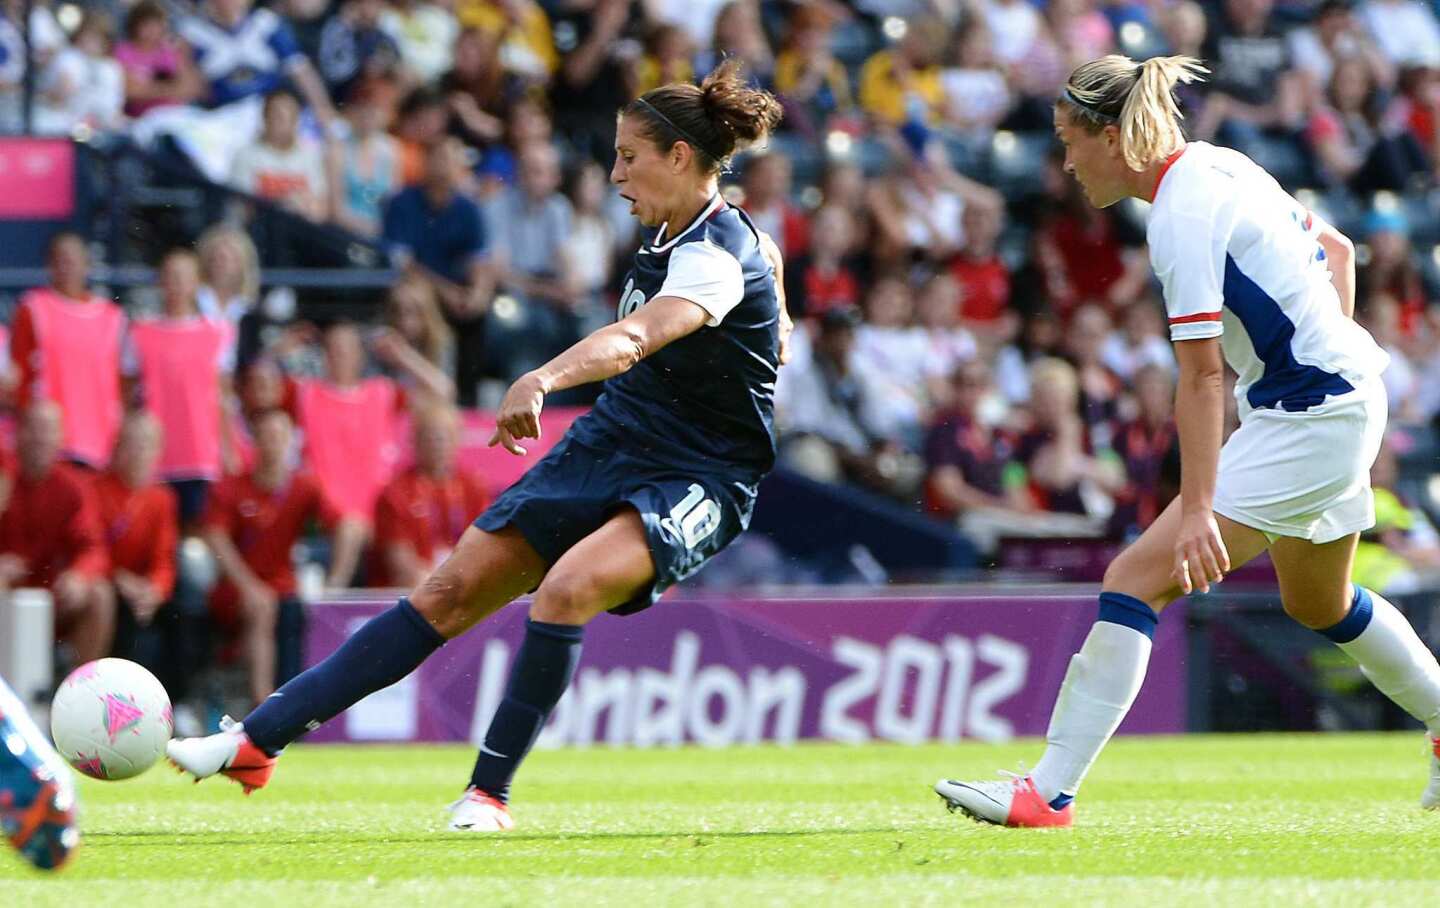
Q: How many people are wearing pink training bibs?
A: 3